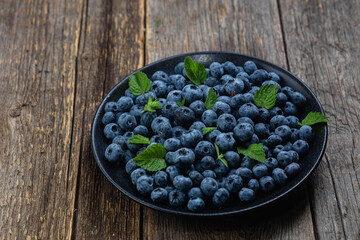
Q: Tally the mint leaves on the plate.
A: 12